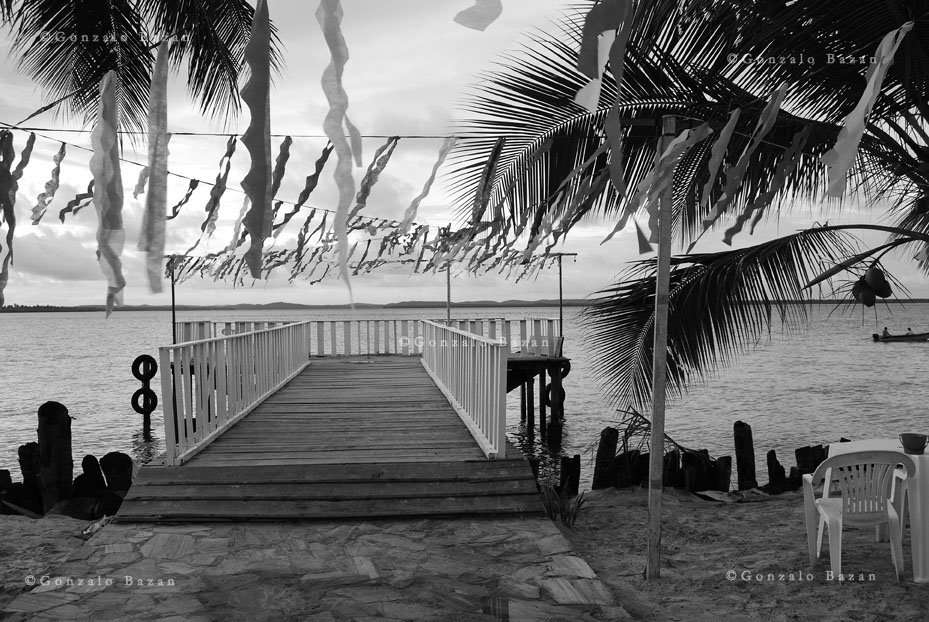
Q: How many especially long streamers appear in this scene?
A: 4